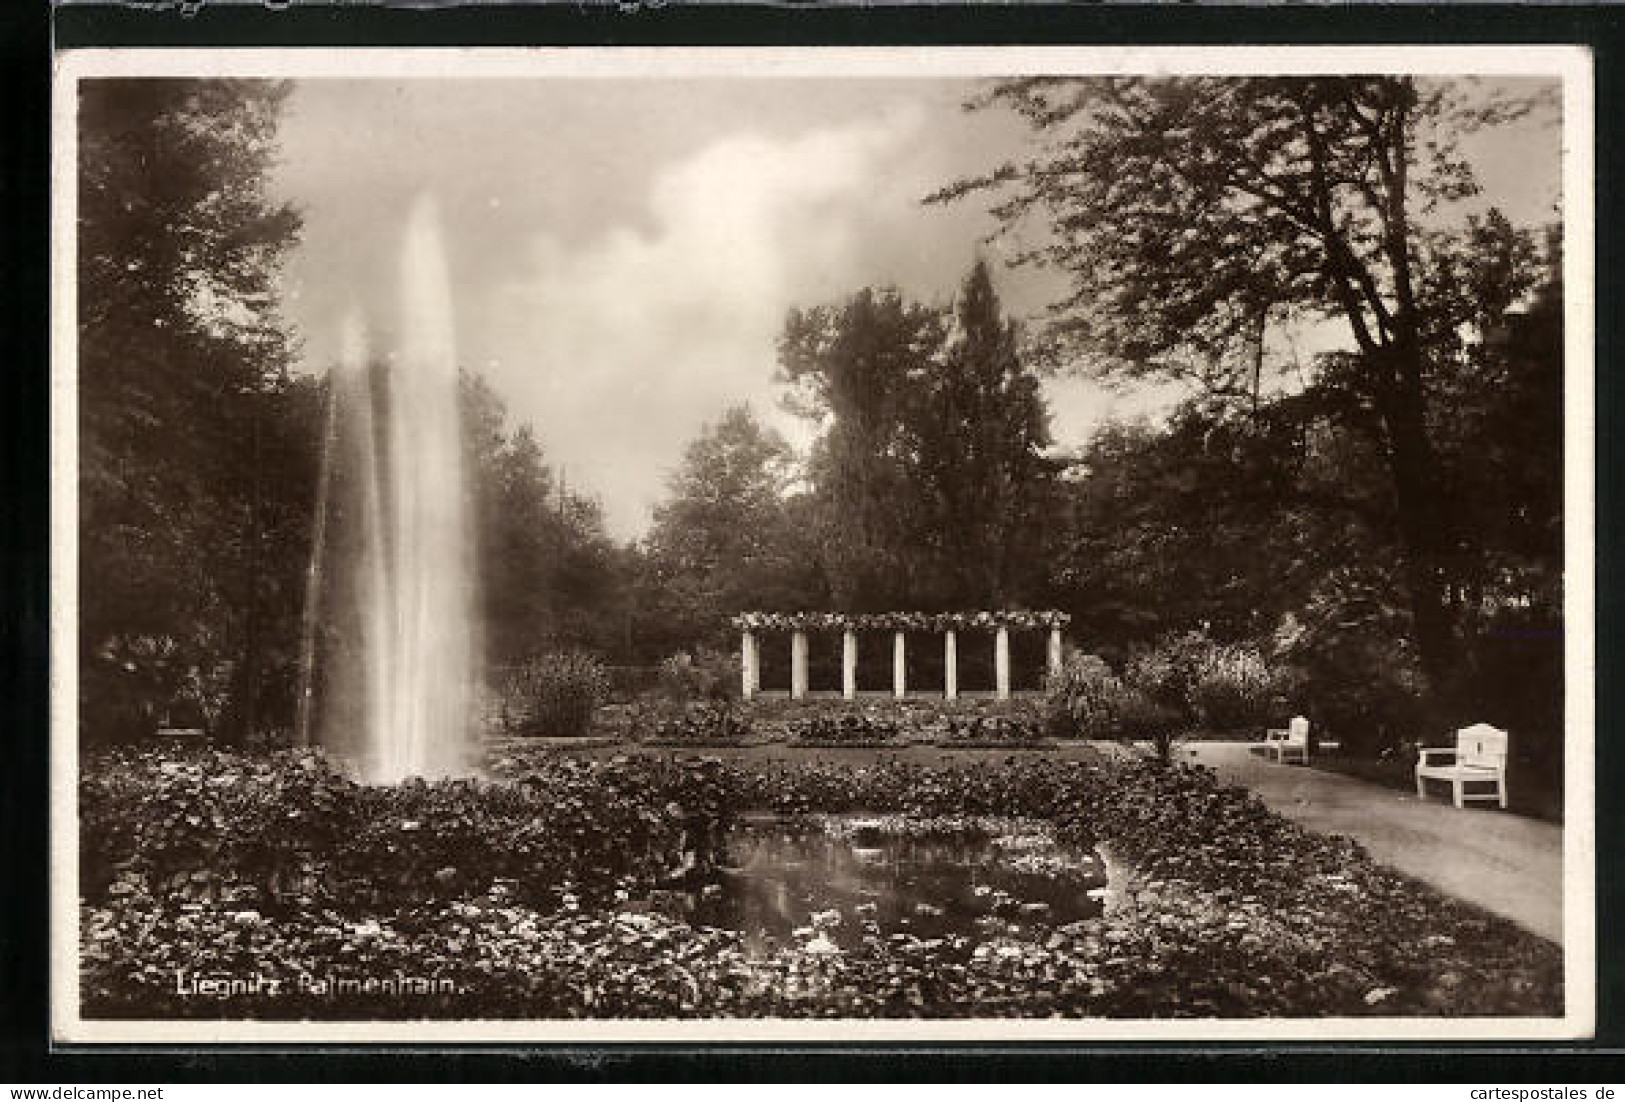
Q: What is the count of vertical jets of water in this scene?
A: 2